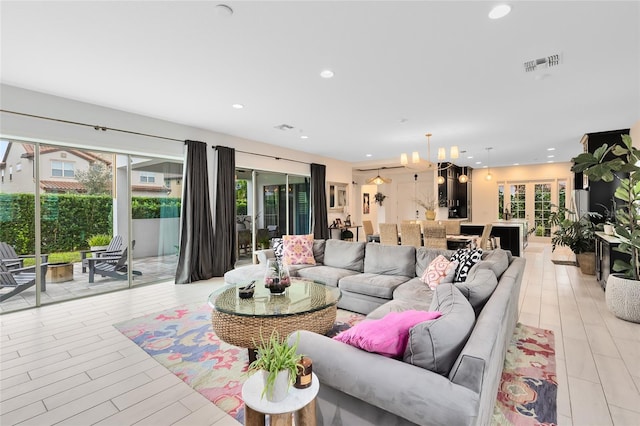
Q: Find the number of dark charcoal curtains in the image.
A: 3